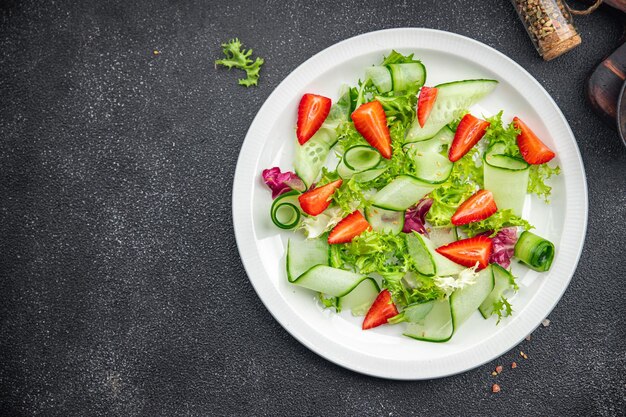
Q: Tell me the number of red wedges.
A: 10